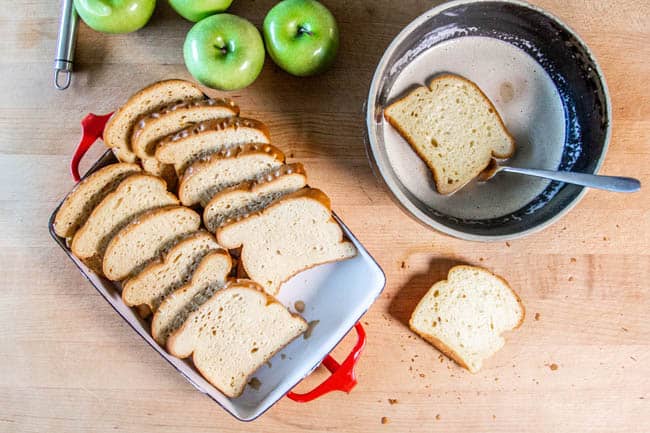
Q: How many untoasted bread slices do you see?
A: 14